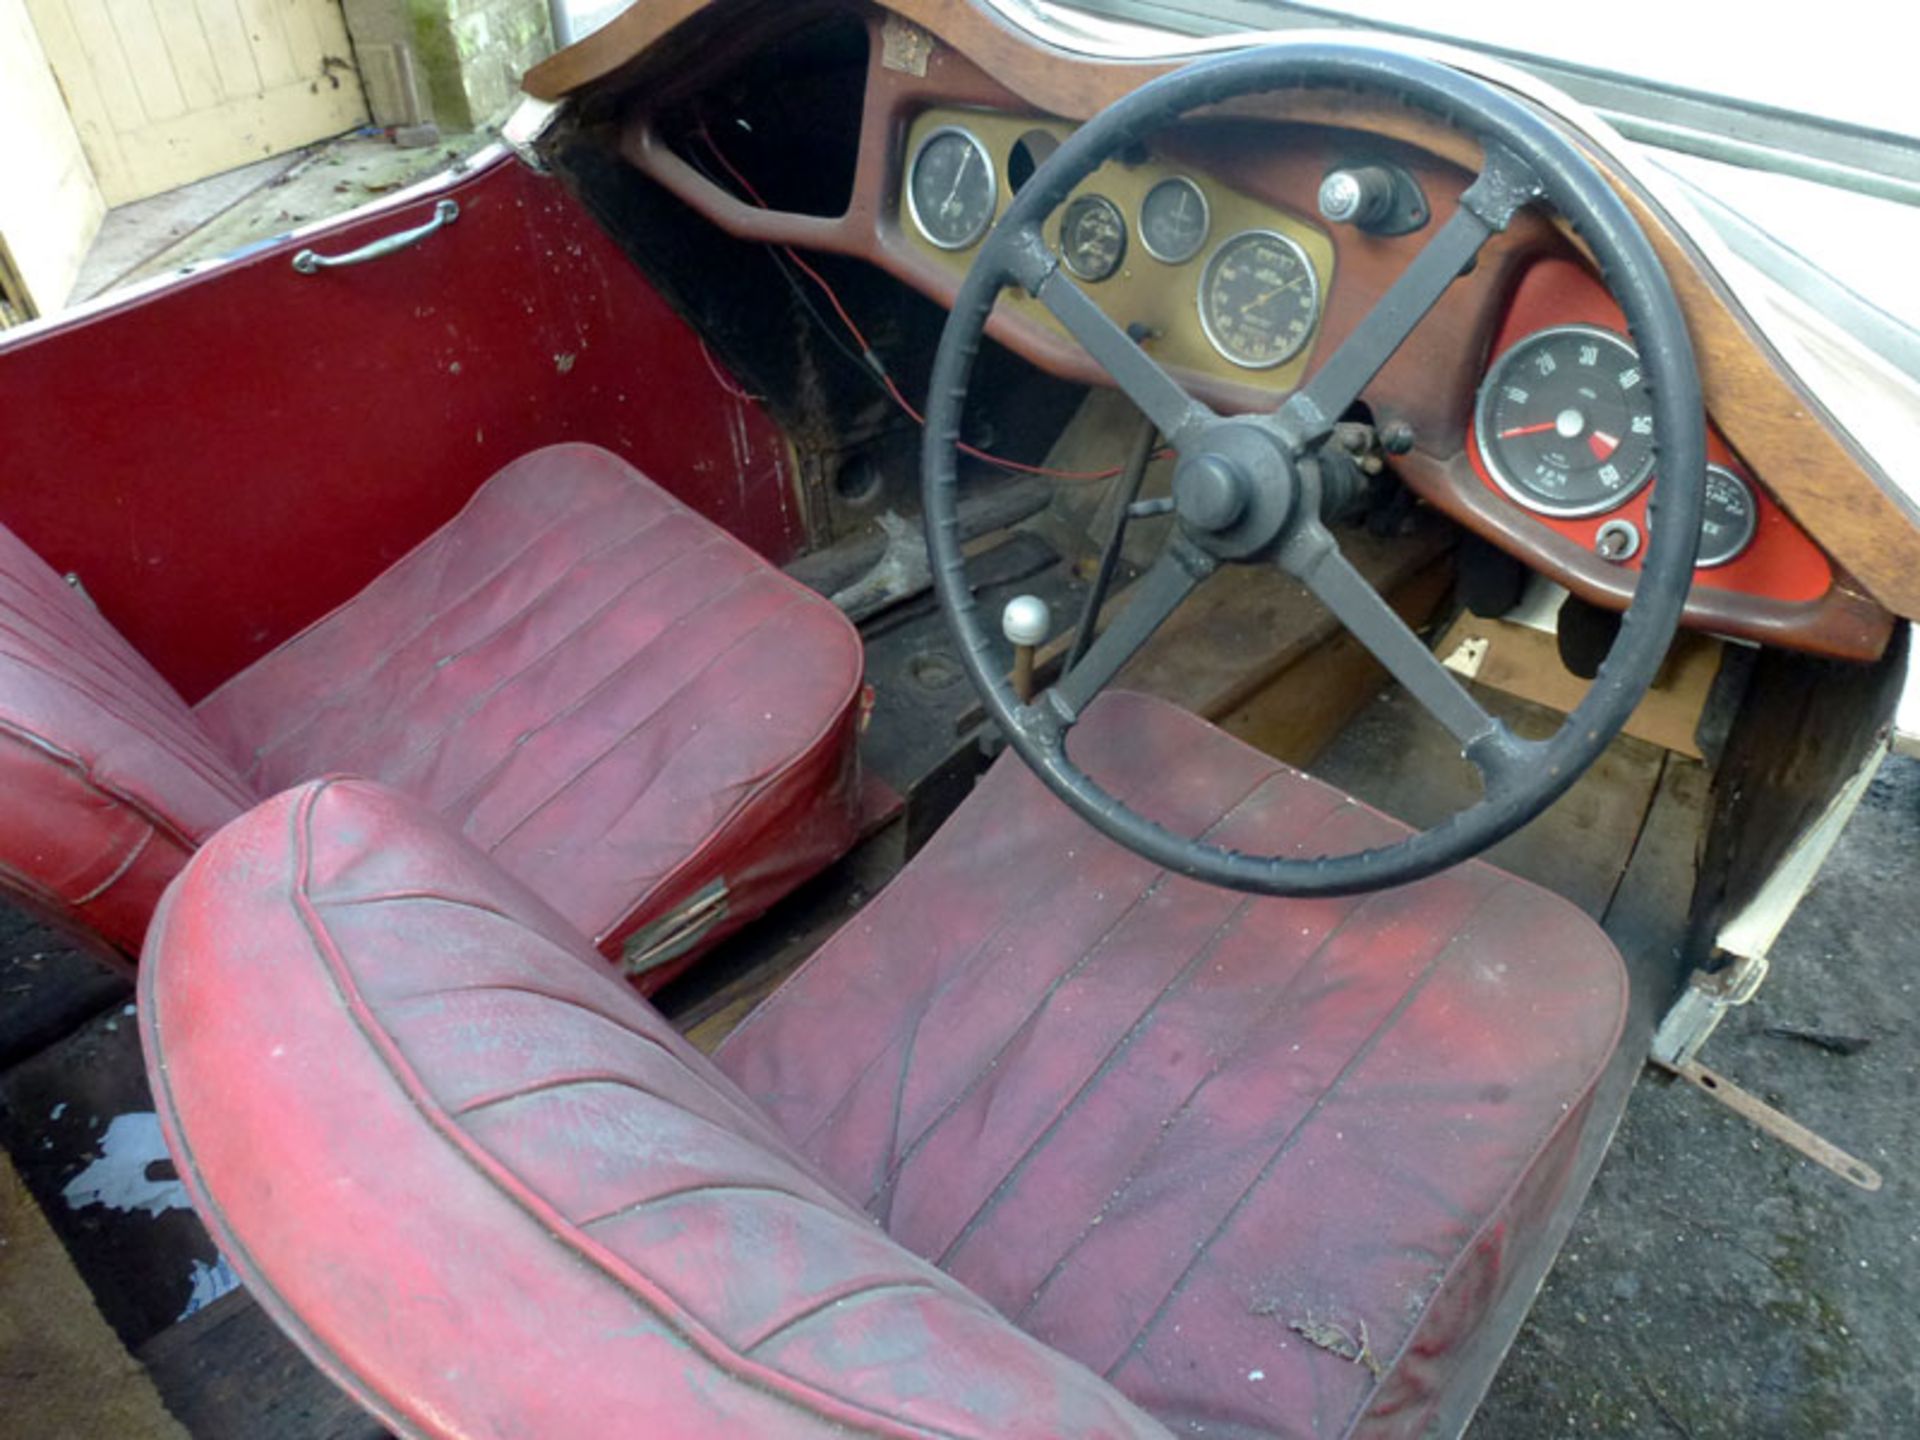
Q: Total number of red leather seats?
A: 2